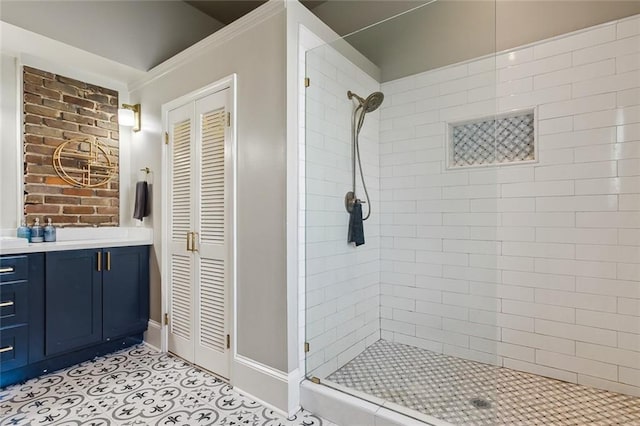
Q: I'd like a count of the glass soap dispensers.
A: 3